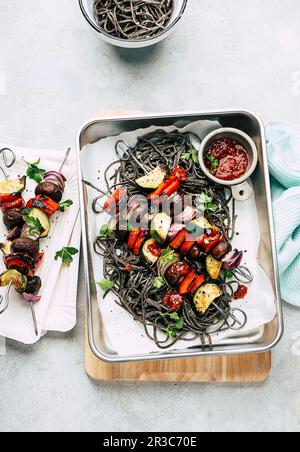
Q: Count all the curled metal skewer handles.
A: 5